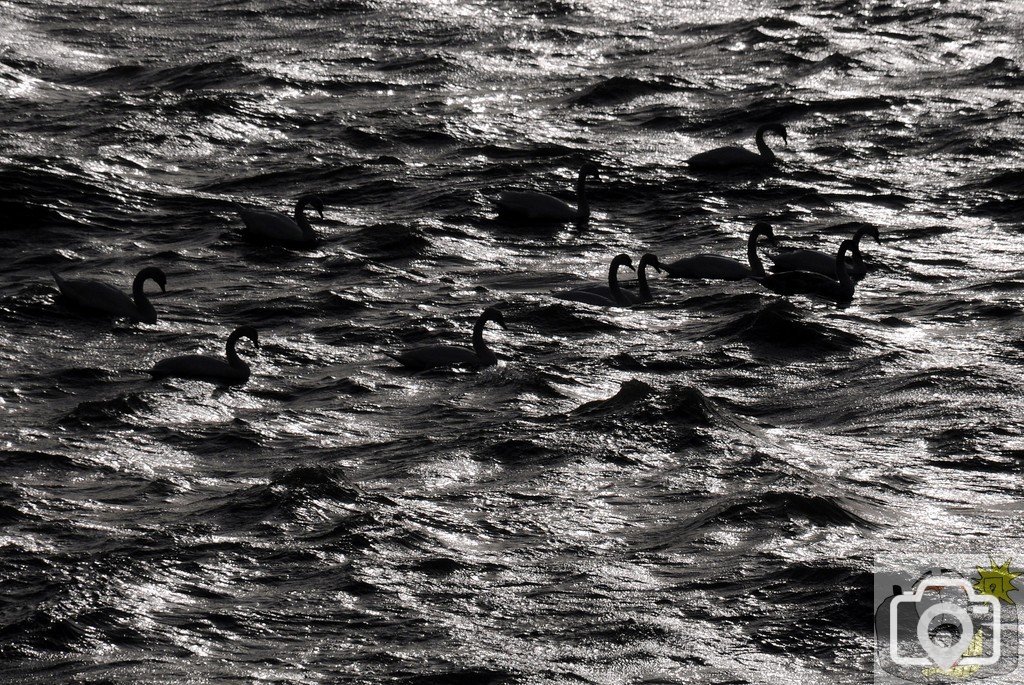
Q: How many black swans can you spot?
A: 11